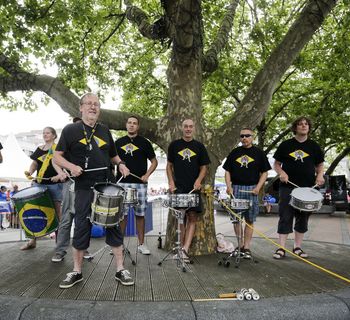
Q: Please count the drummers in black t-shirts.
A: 6